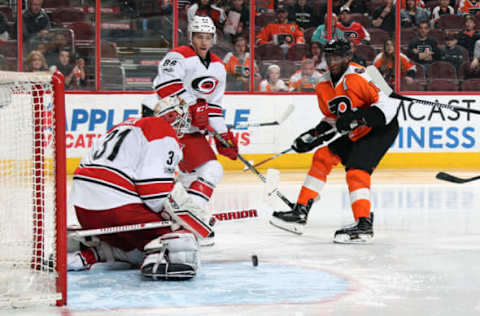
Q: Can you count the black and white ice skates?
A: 2